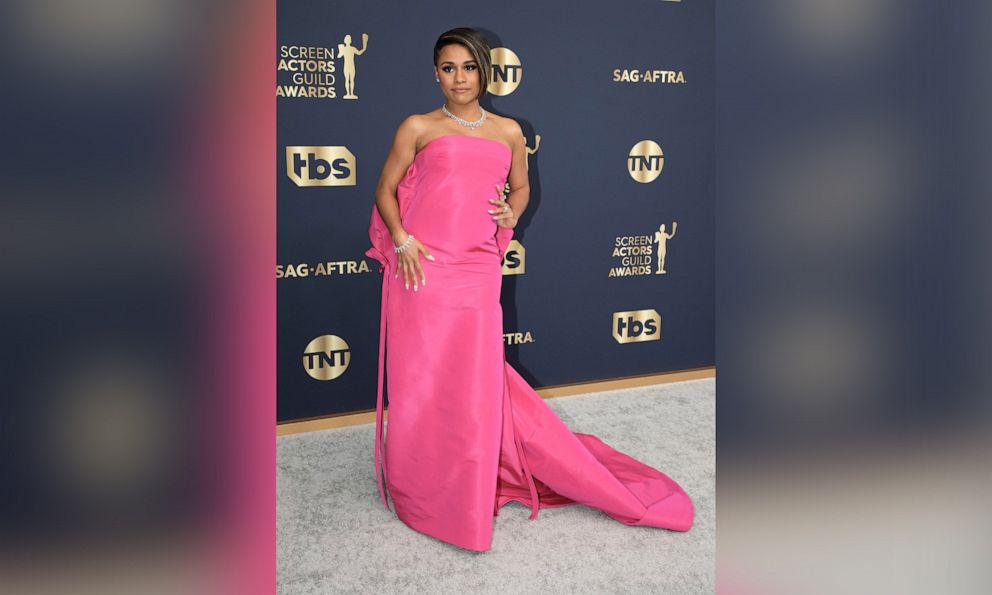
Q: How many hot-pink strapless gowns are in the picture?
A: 1